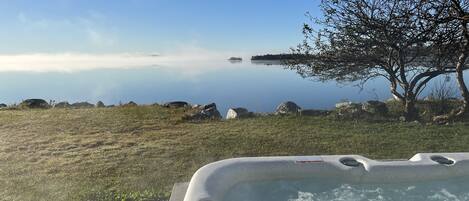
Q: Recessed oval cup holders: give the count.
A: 2